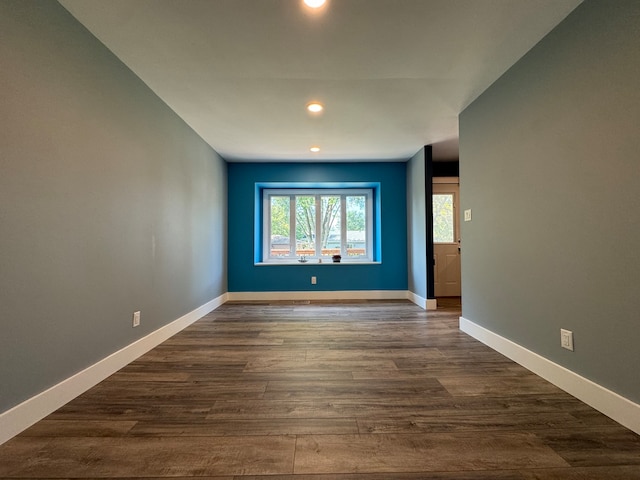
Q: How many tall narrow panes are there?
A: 4